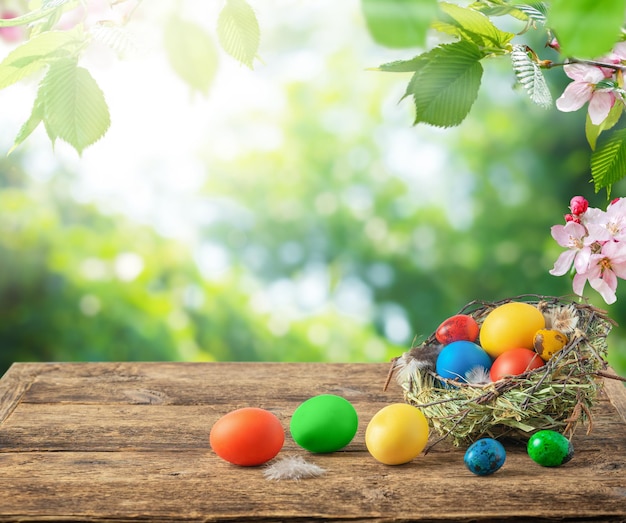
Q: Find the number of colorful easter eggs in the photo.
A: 10